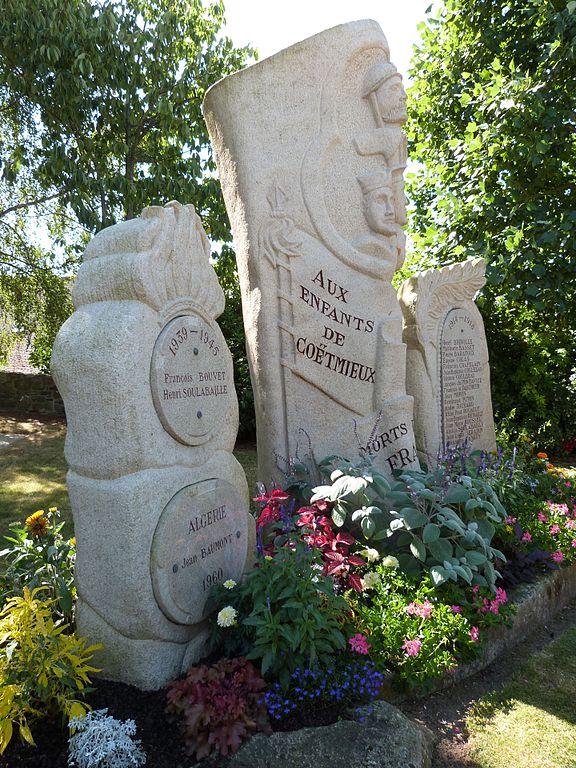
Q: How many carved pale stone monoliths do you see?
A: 3